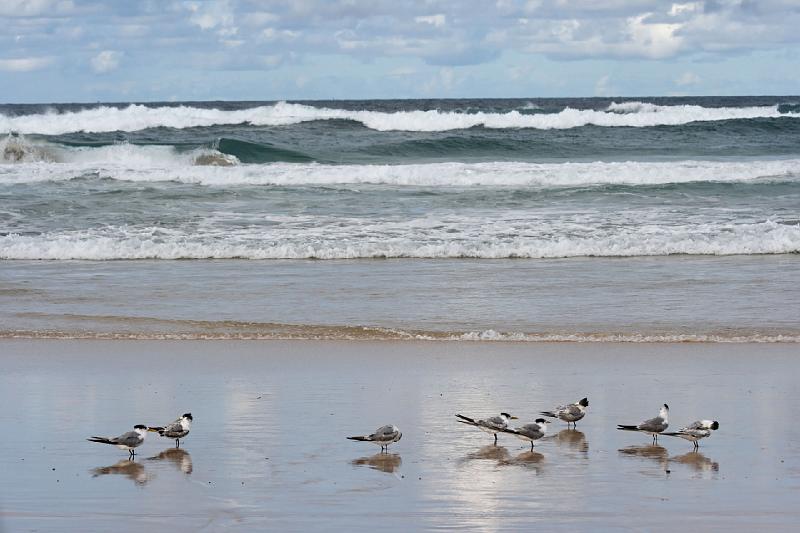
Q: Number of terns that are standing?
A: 8